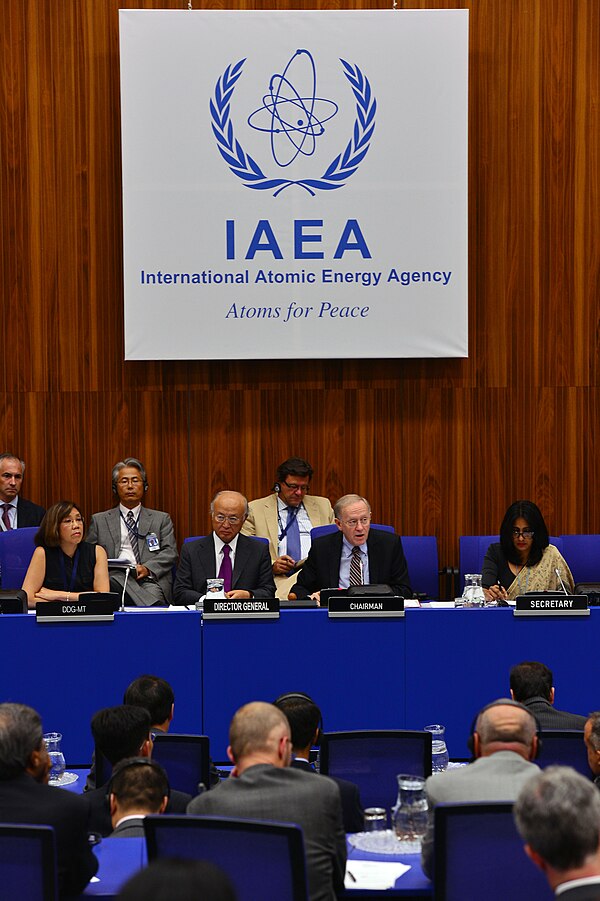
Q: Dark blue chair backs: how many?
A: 6